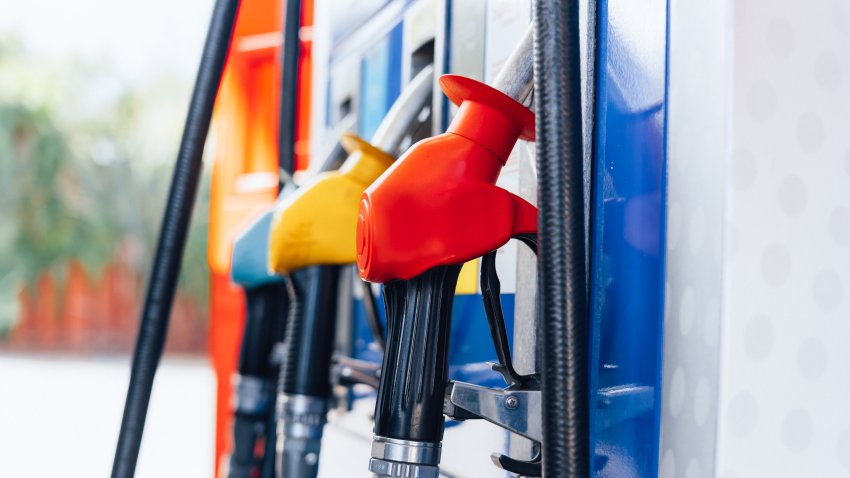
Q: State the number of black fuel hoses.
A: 3